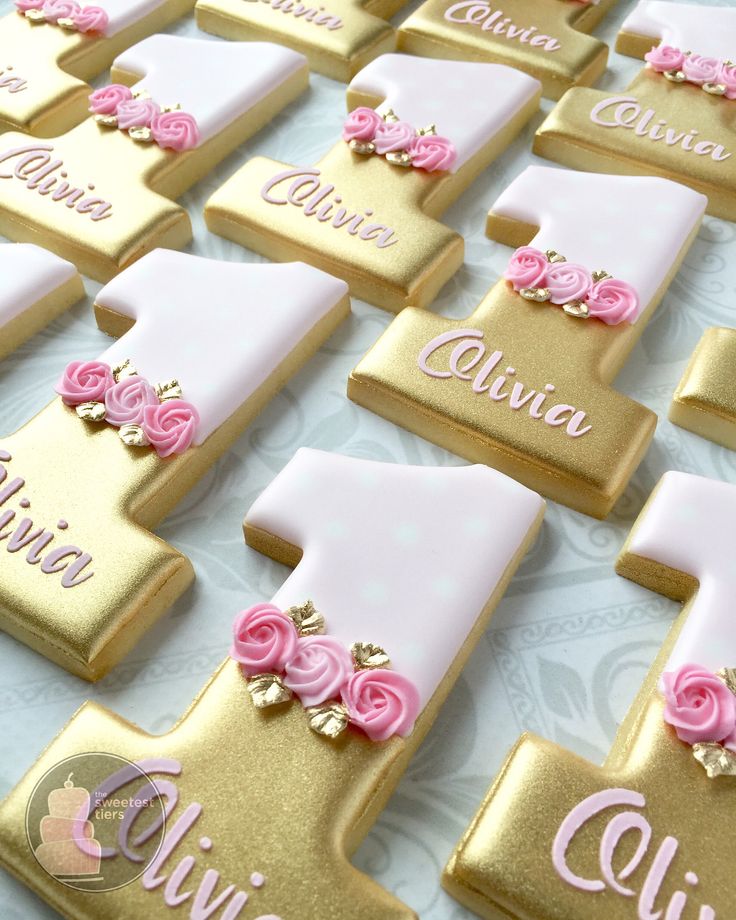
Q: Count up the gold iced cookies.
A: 12